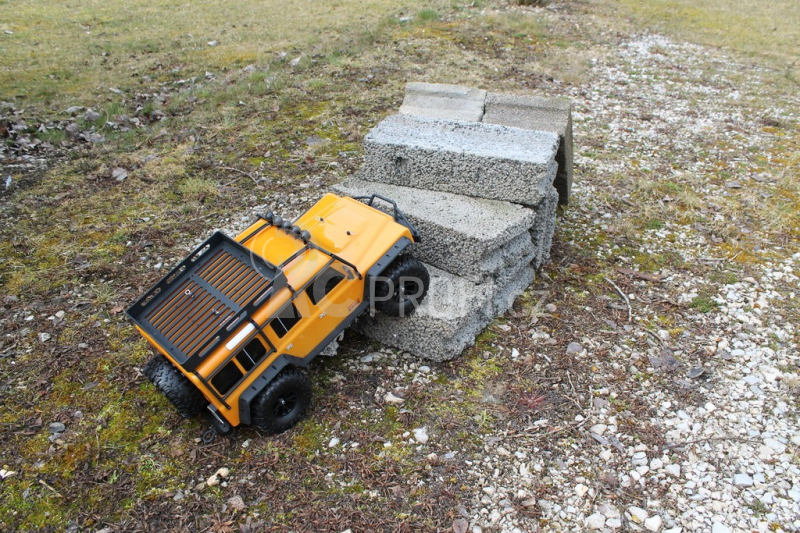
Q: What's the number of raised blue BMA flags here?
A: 0